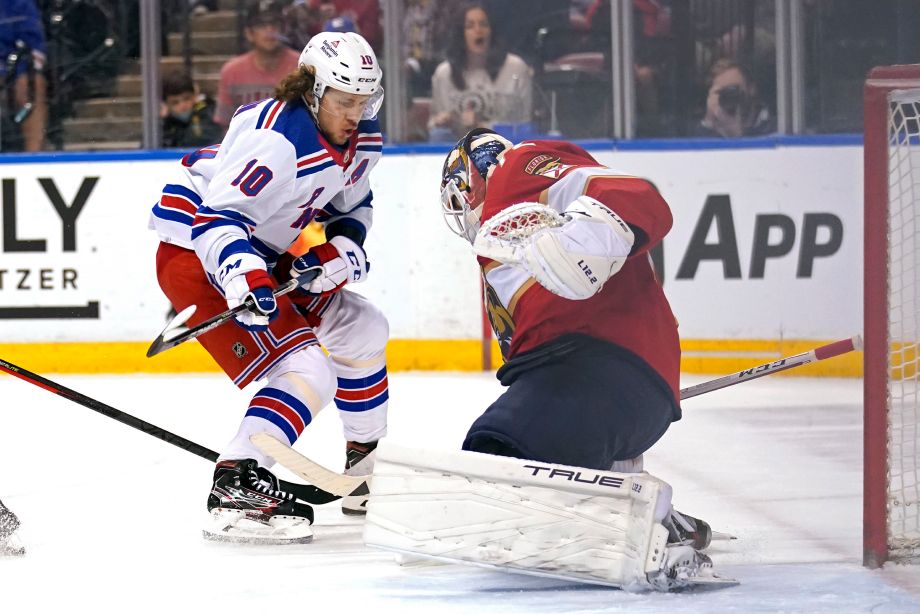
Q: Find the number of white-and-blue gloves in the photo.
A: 2